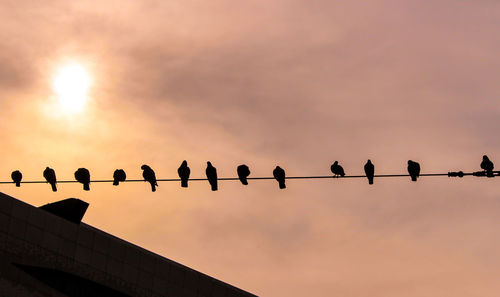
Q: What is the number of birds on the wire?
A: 13